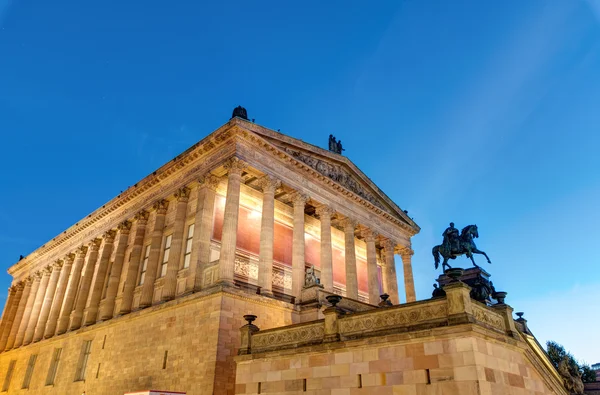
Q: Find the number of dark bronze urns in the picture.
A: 6